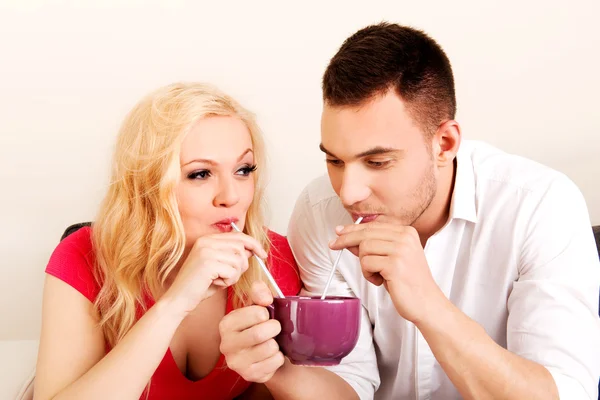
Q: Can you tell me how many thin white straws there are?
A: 2